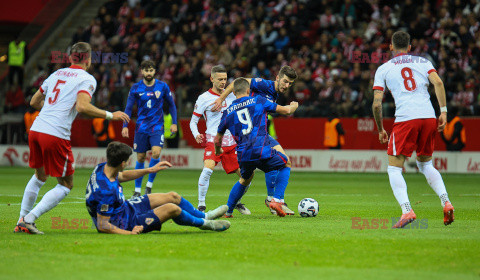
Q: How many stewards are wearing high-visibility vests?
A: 7